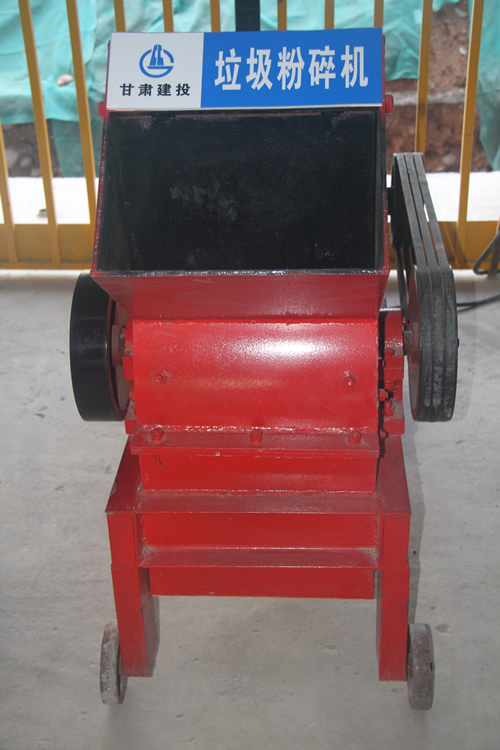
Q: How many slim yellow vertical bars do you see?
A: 11